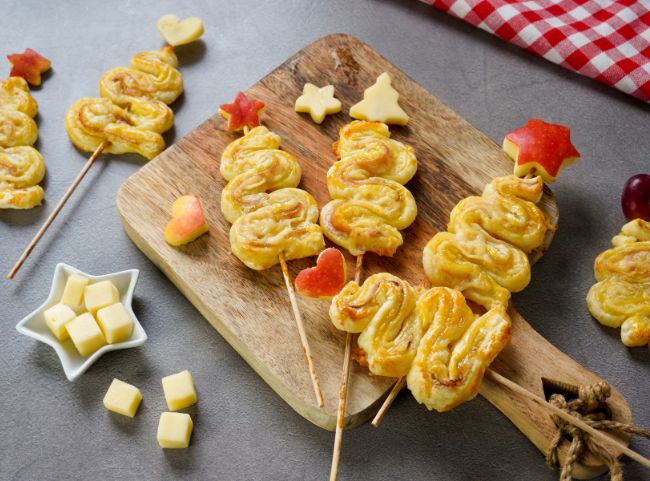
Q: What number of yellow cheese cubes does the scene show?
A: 8